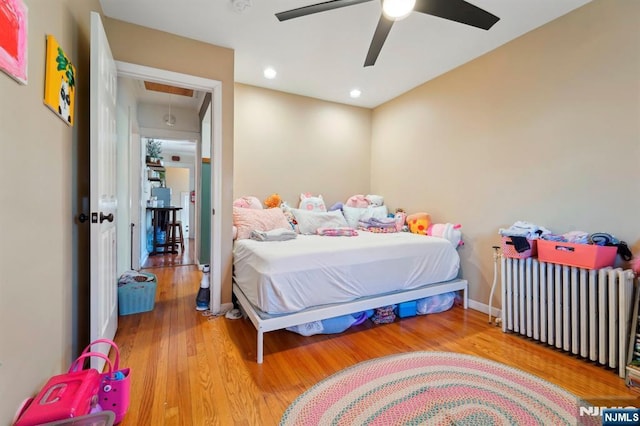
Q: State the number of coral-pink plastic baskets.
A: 2